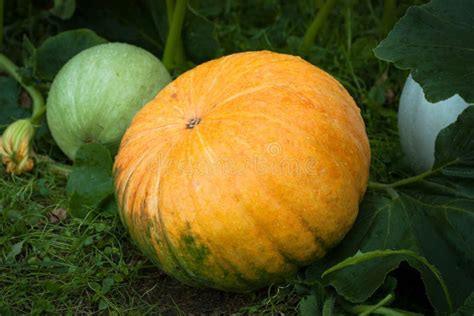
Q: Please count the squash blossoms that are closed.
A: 1